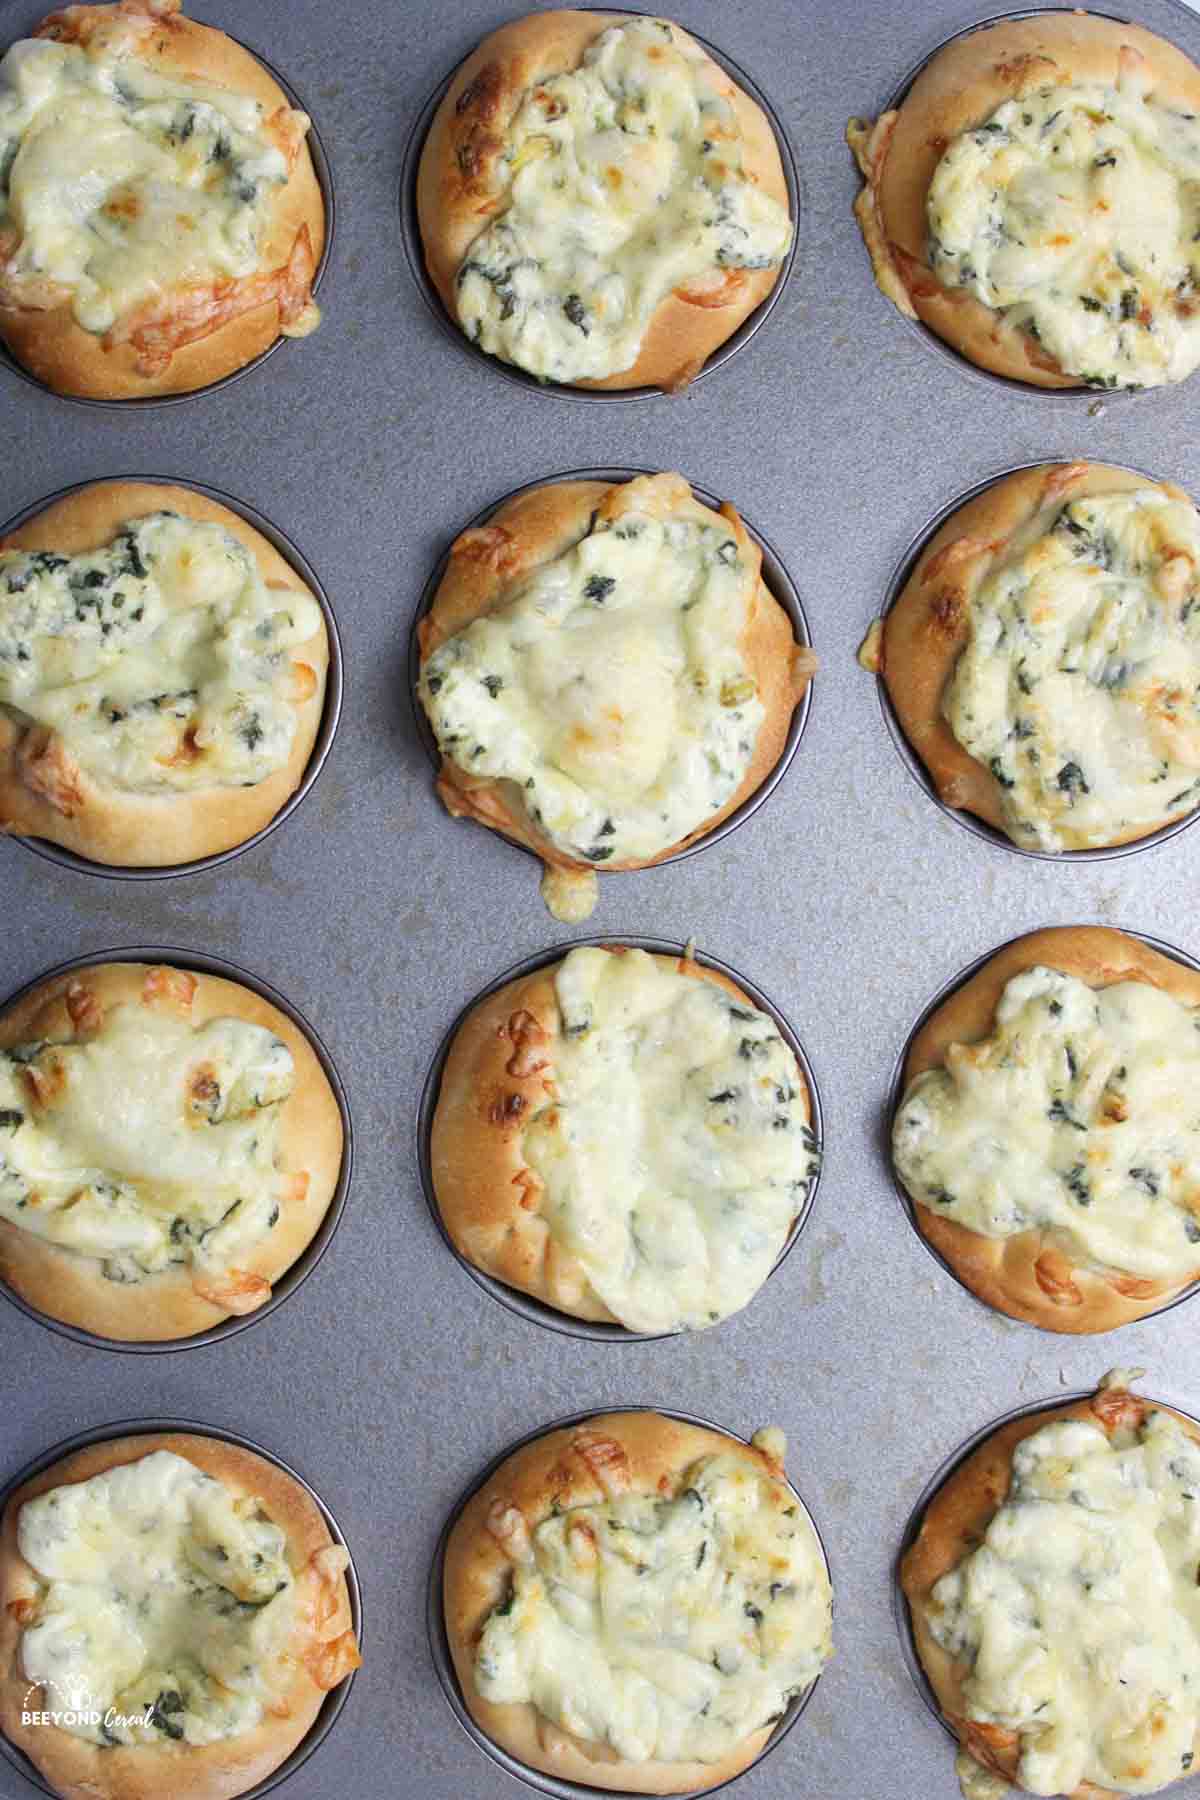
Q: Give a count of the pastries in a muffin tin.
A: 12